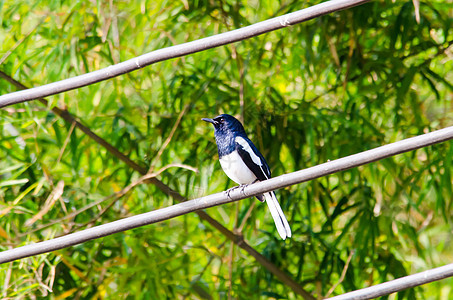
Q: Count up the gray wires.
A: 3